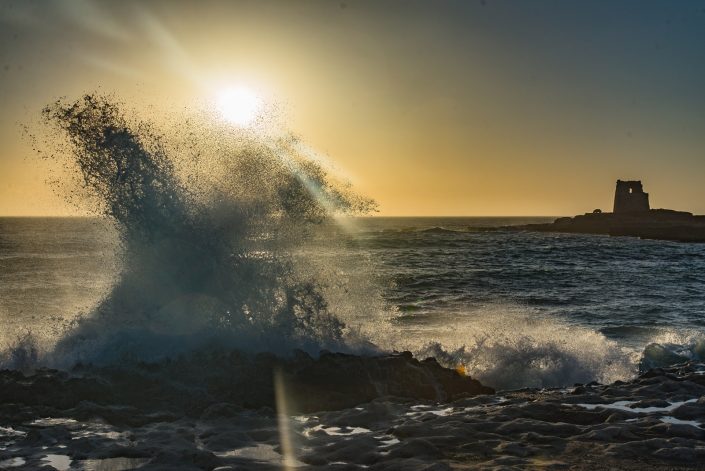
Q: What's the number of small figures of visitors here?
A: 0